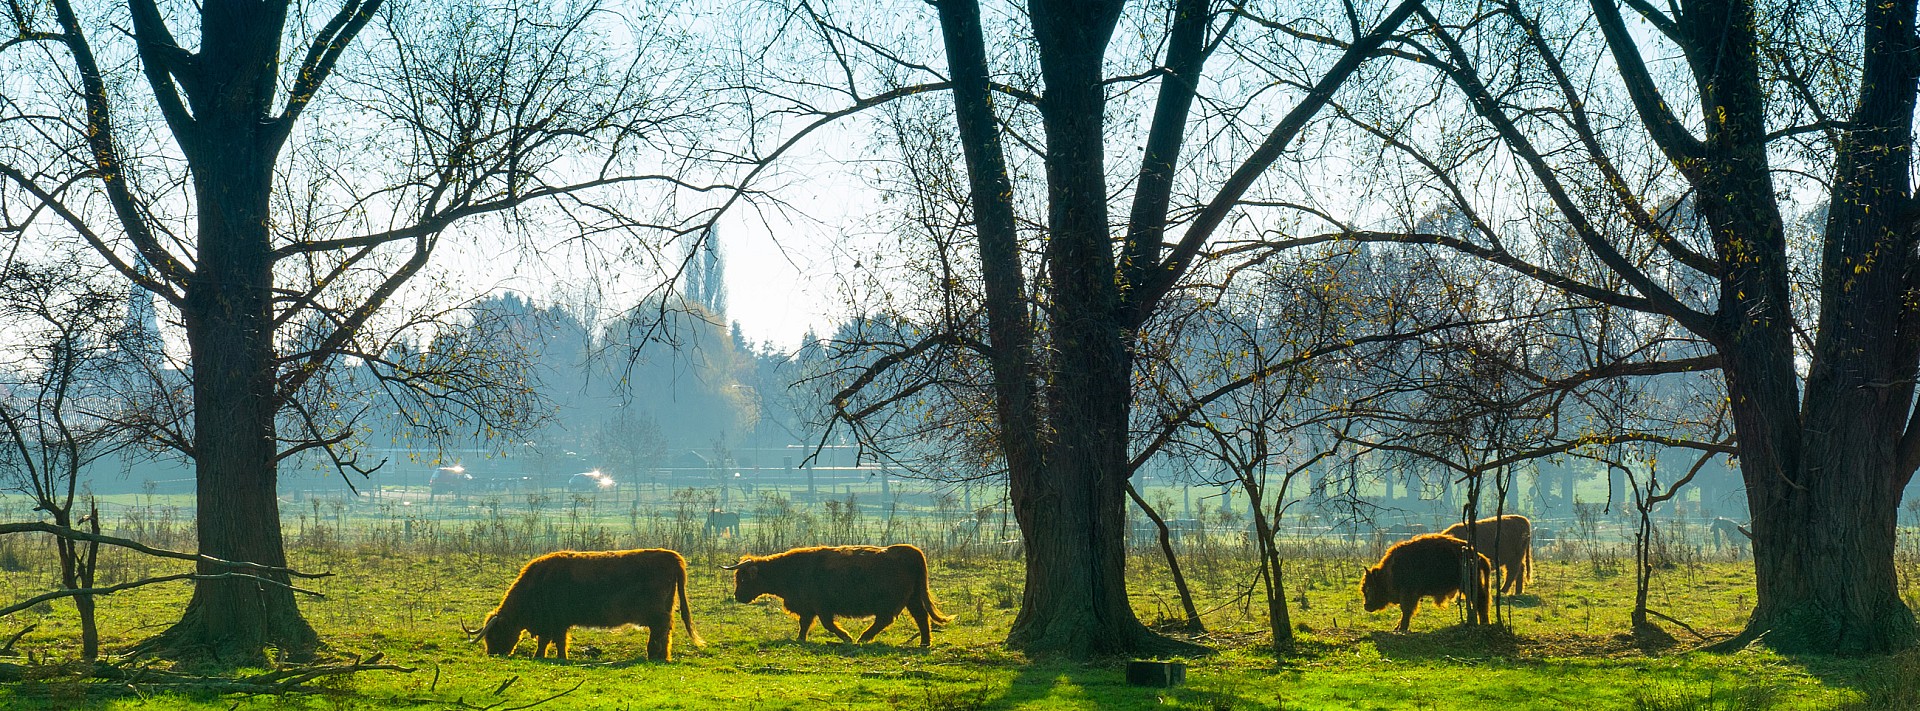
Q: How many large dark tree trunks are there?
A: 3